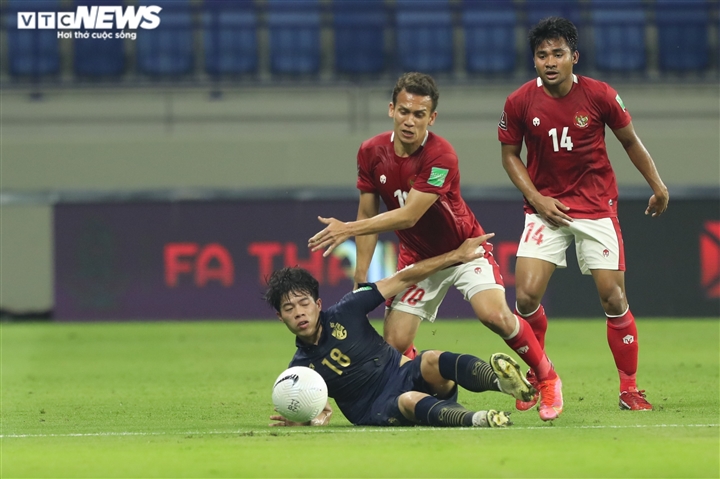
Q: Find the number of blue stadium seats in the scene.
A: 11